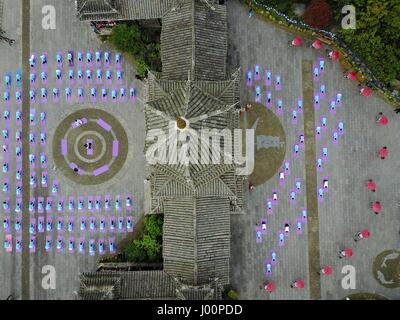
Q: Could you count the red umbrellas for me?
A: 14